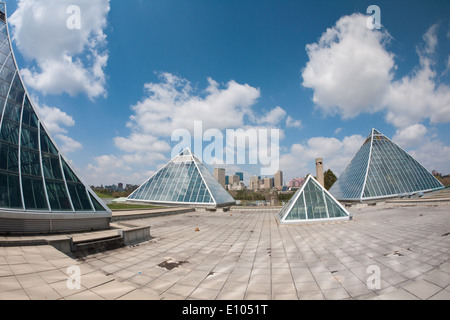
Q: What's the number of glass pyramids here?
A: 4